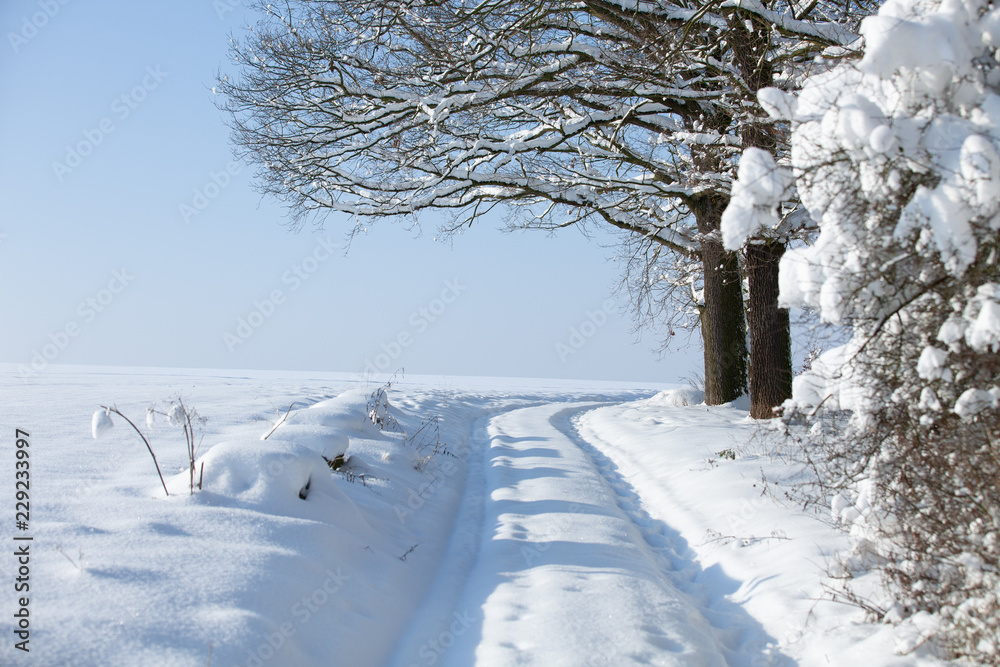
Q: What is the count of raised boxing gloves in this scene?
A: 0